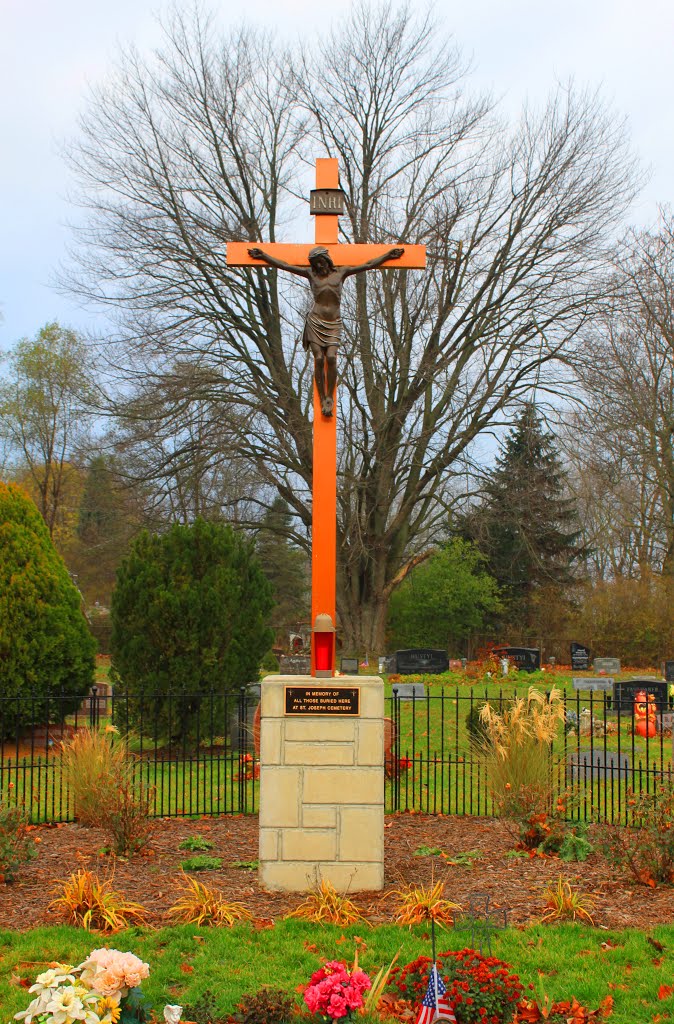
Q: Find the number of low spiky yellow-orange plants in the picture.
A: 5